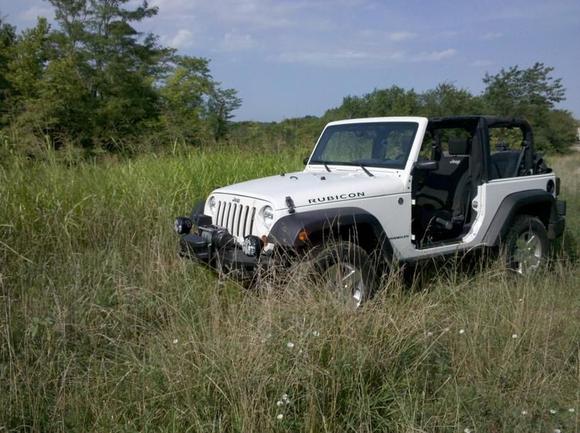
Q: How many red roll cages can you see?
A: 0